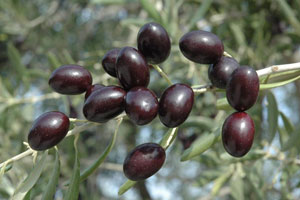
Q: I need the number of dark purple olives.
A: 14